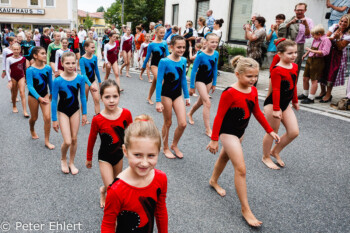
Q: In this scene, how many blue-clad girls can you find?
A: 6